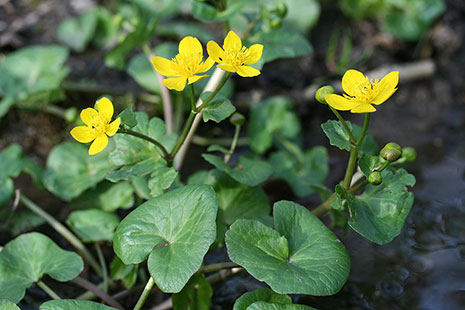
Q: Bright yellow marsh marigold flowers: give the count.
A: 4